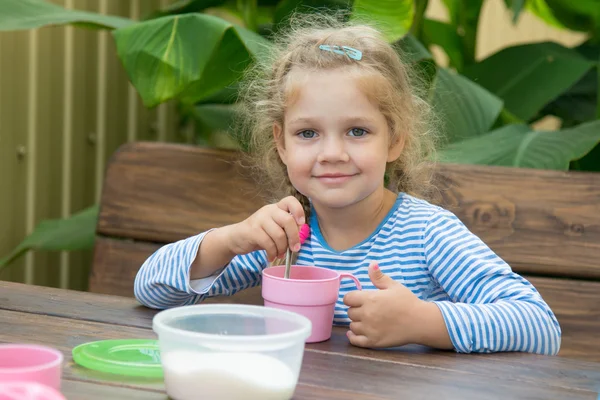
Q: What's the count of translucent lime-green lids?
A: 1